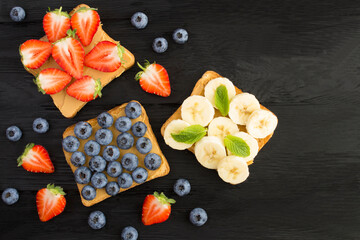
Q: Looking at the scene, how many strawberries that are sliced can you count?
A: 11